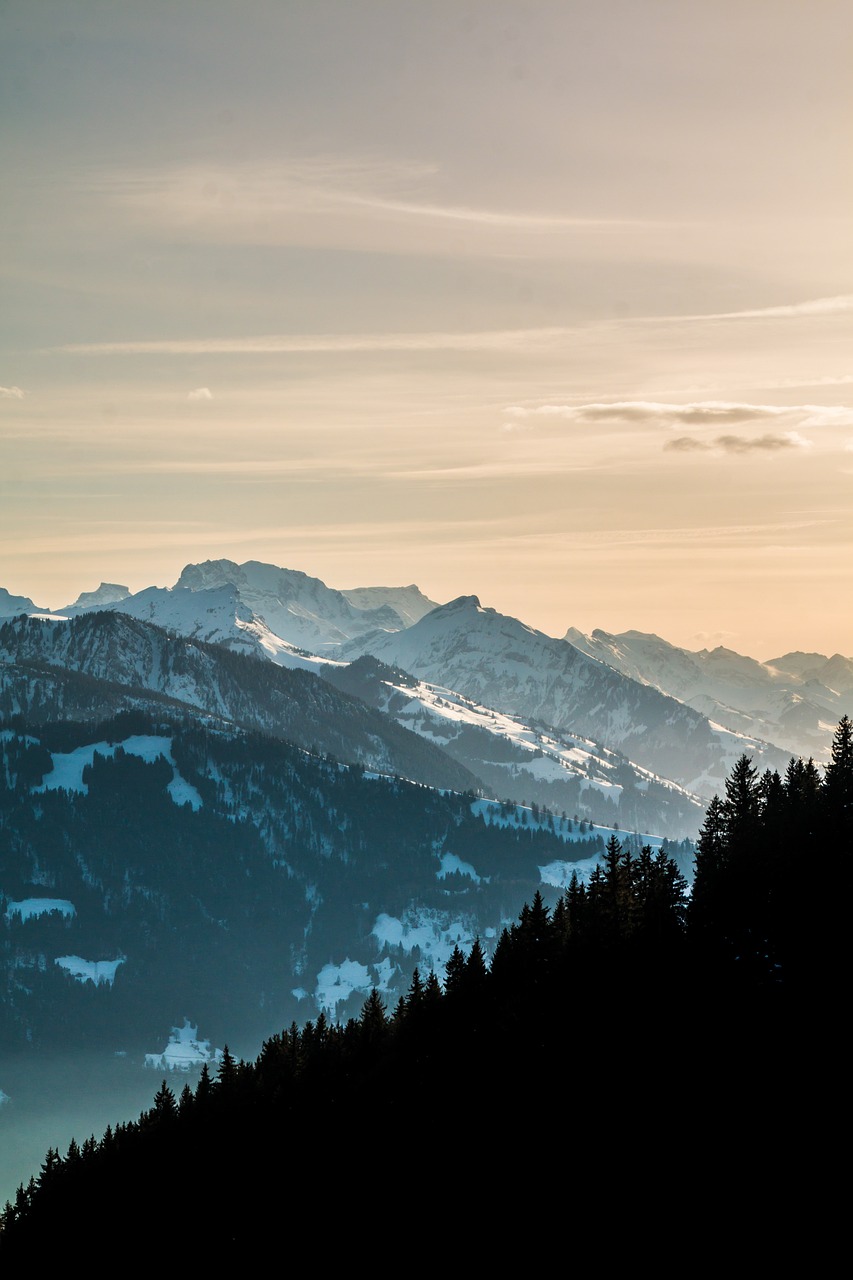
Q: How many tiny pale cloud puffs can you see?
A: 2